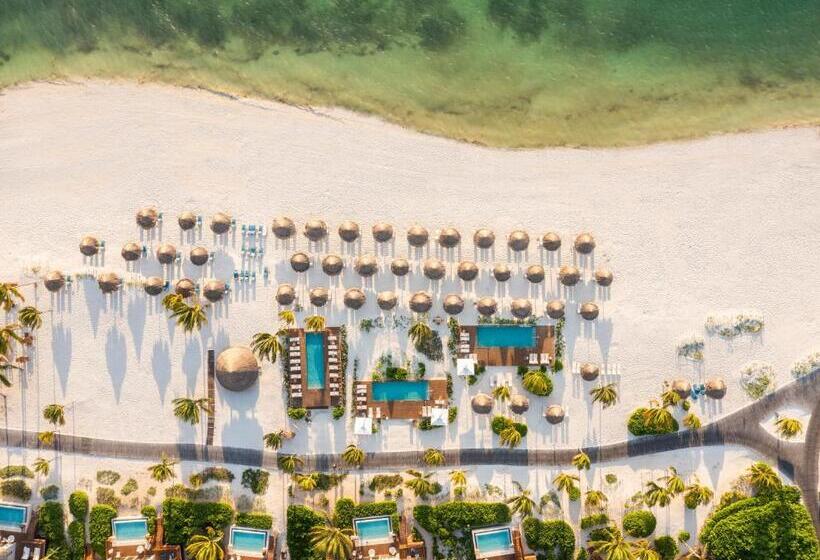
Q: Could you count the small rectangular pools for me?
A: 5